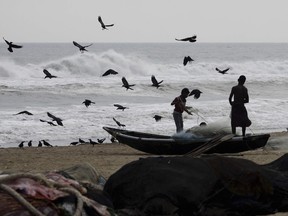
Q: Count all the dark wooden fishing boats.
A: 1